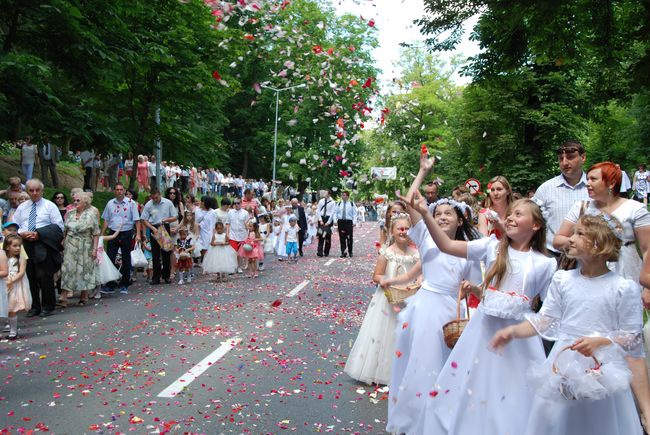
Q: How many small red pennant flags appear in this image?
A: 0